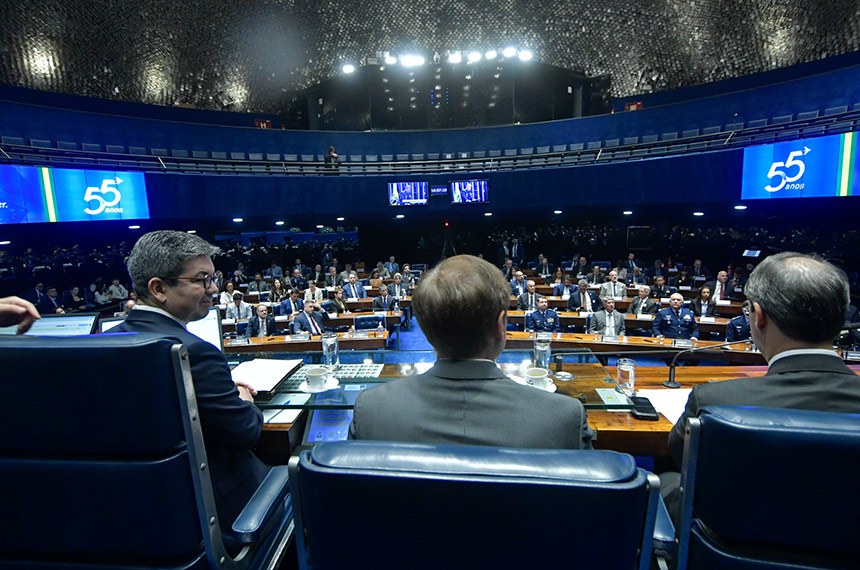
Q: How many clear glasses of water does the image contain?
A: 3